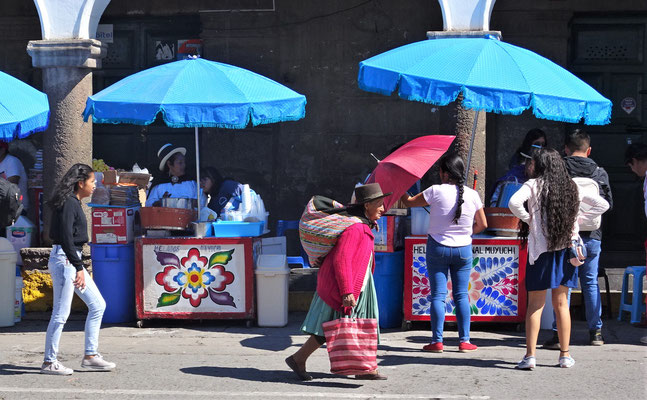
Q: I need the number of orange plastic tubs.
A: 2